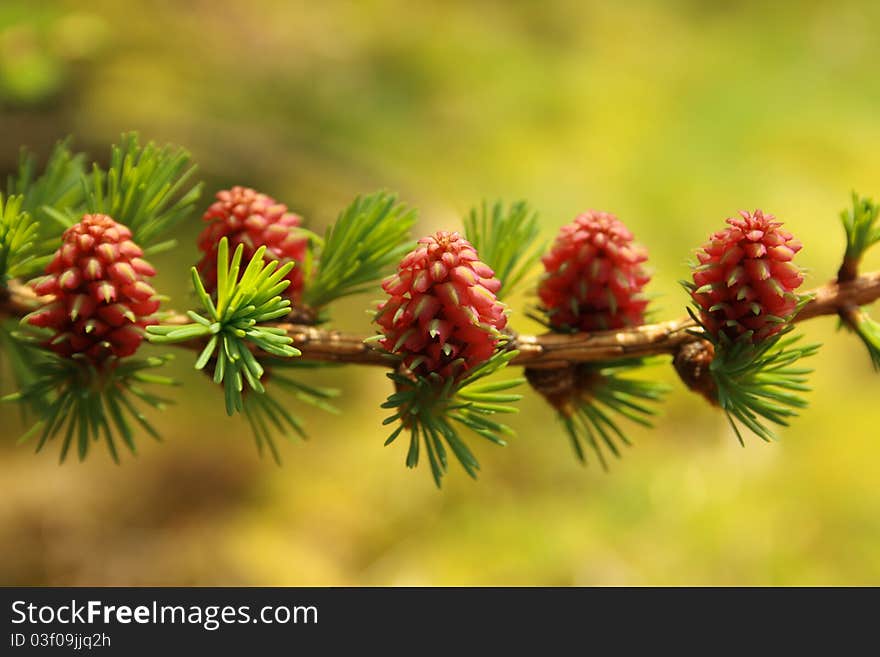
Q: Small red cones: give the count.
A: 5